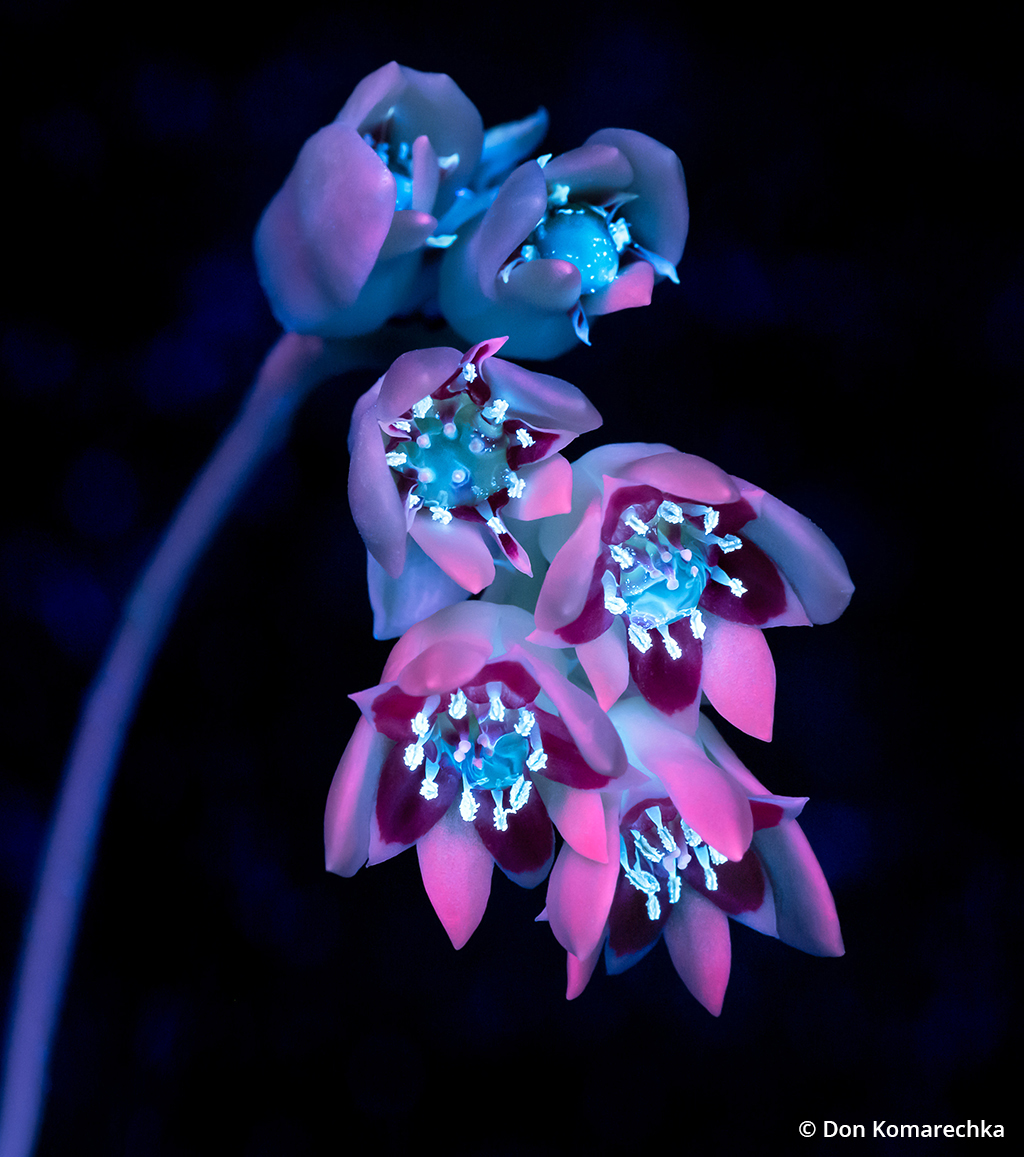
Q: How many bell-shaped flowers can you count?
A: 6